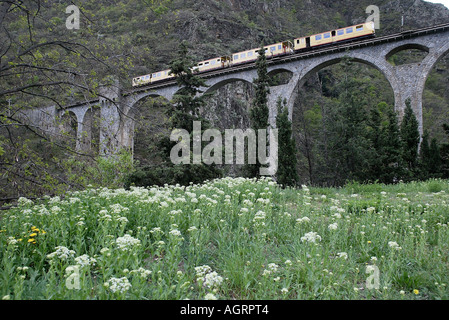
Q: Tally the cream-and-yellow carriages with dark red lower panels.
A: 4